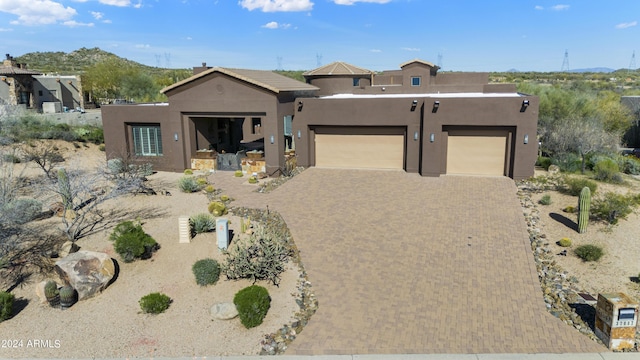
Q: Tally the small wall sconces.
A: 6